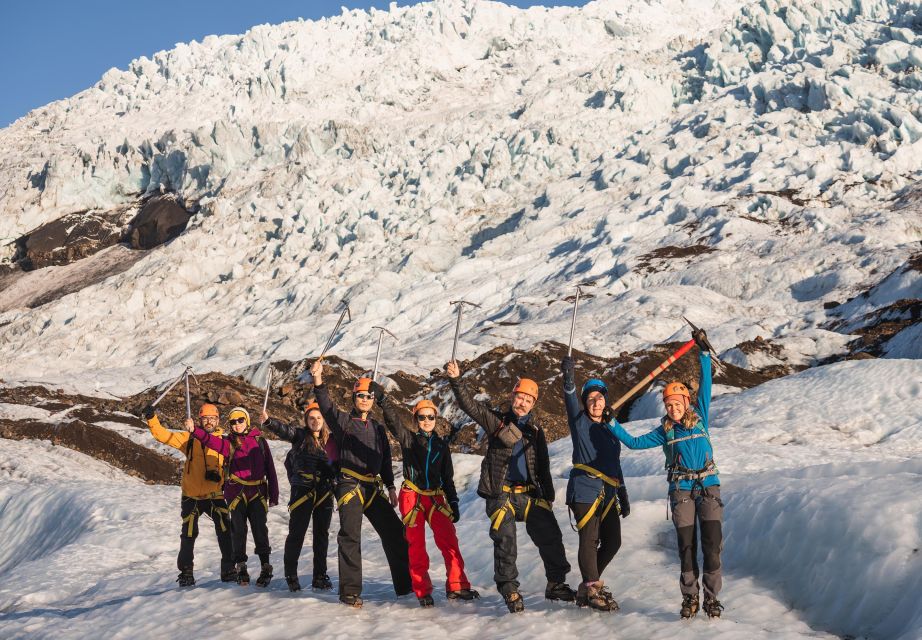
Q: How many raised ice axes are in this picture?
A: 8